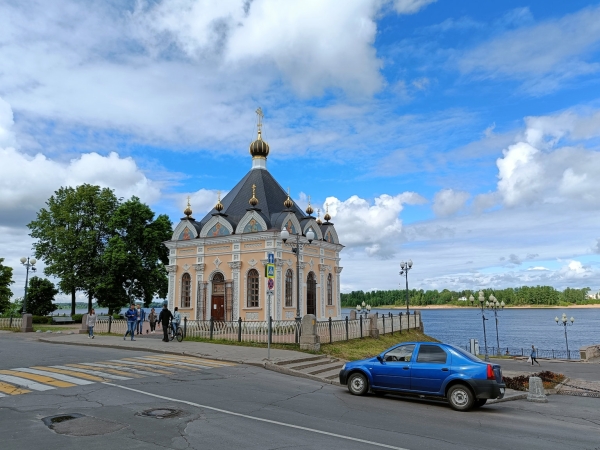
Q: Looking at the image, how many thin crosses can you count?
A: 8